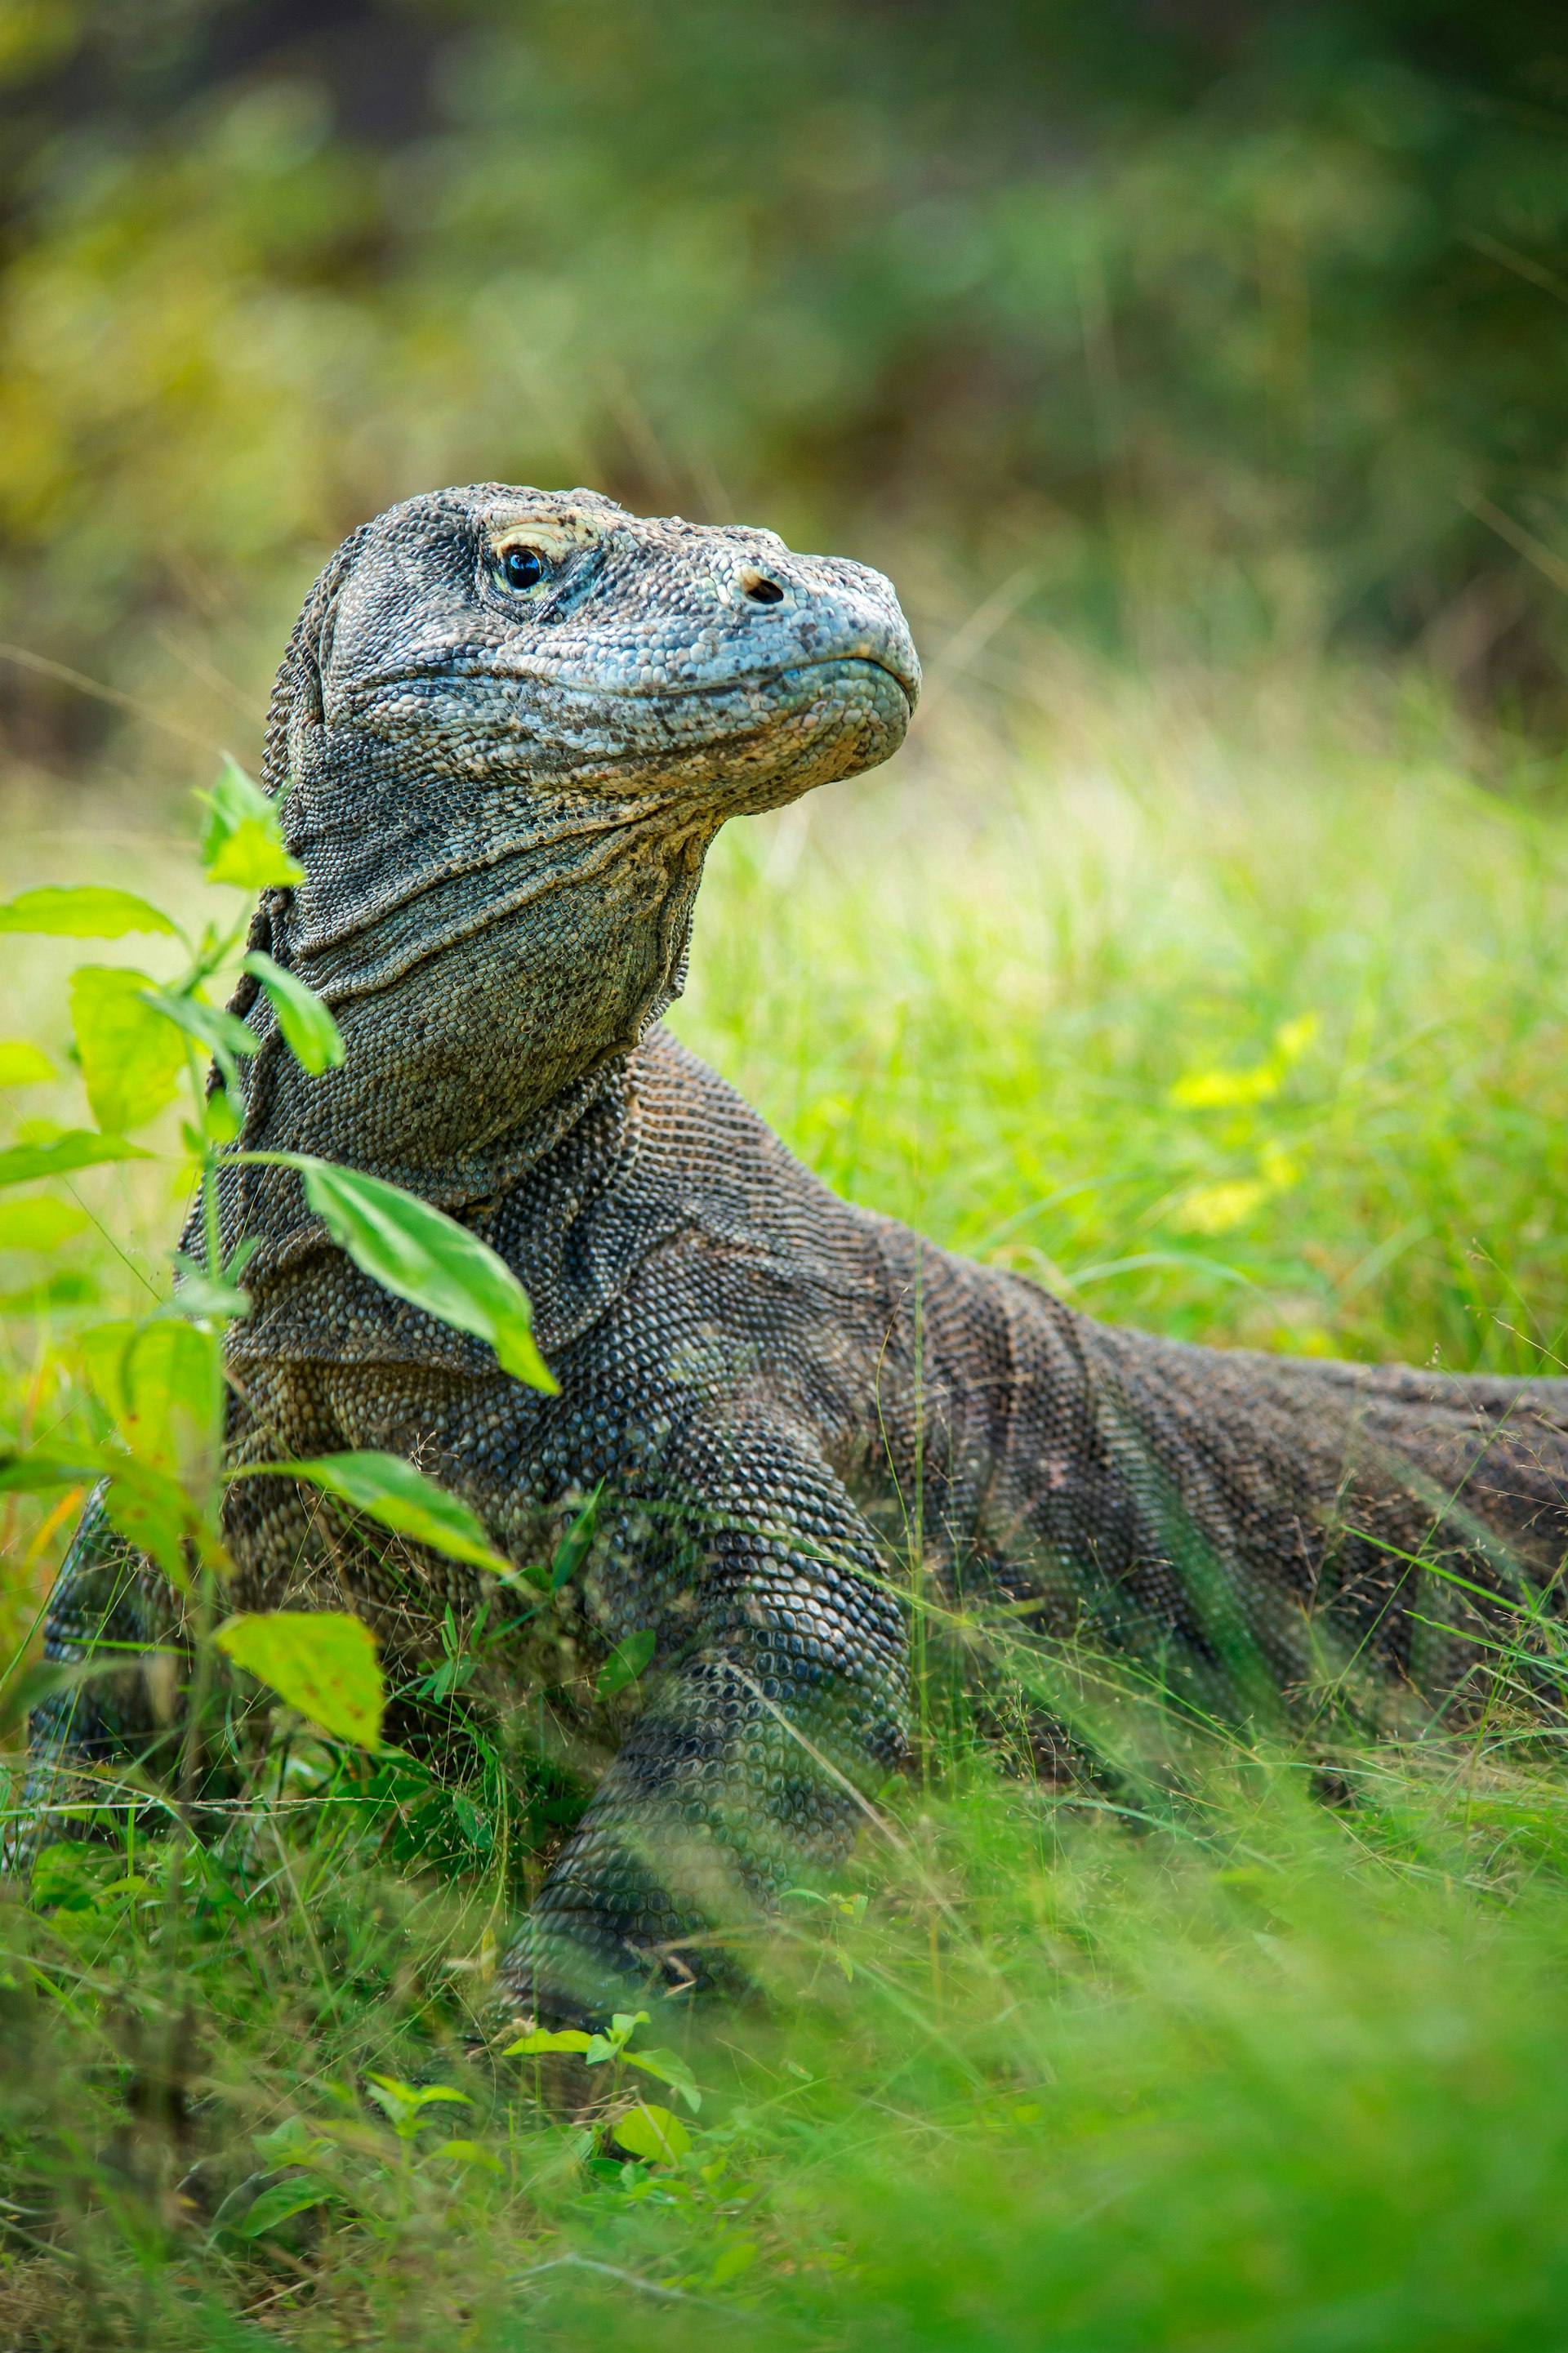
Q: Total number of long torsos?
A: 1